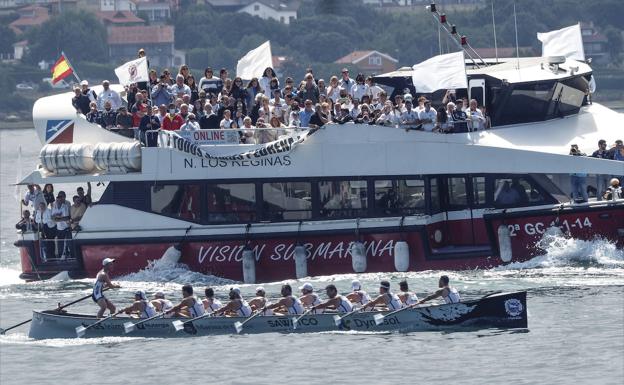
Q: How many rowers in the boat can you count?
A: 13